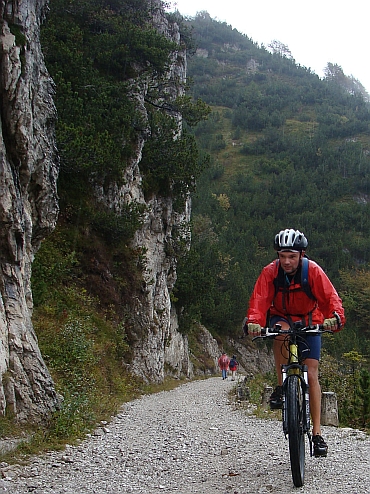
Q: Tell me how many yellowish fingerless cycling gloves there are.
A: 2